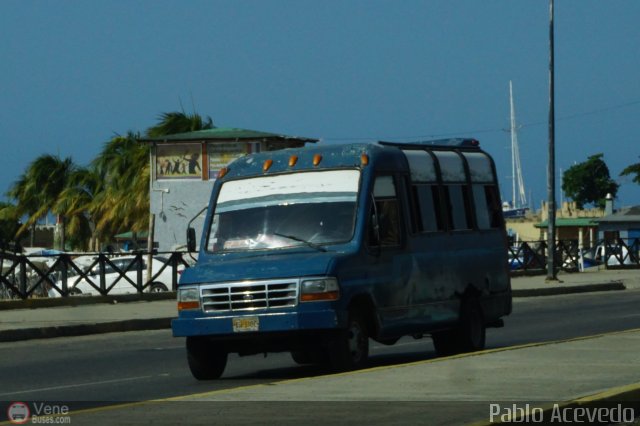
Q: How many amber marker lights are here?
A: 5